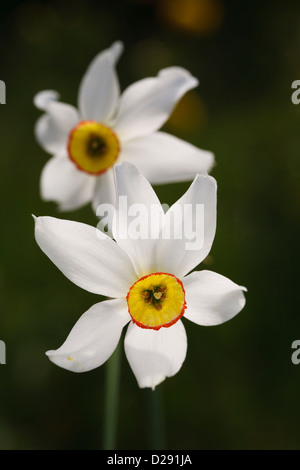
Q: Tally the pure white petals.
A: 12